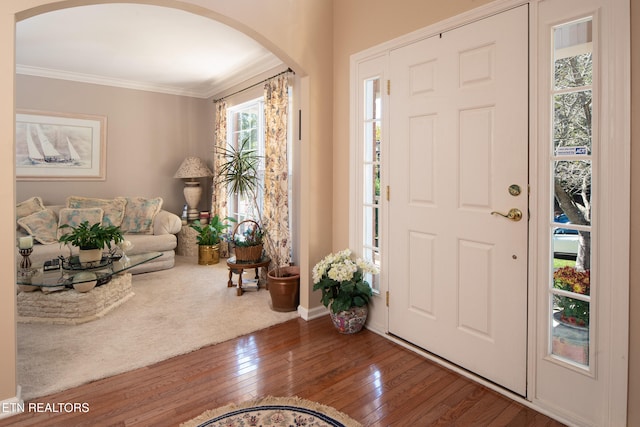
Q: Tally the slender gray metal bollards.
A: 0